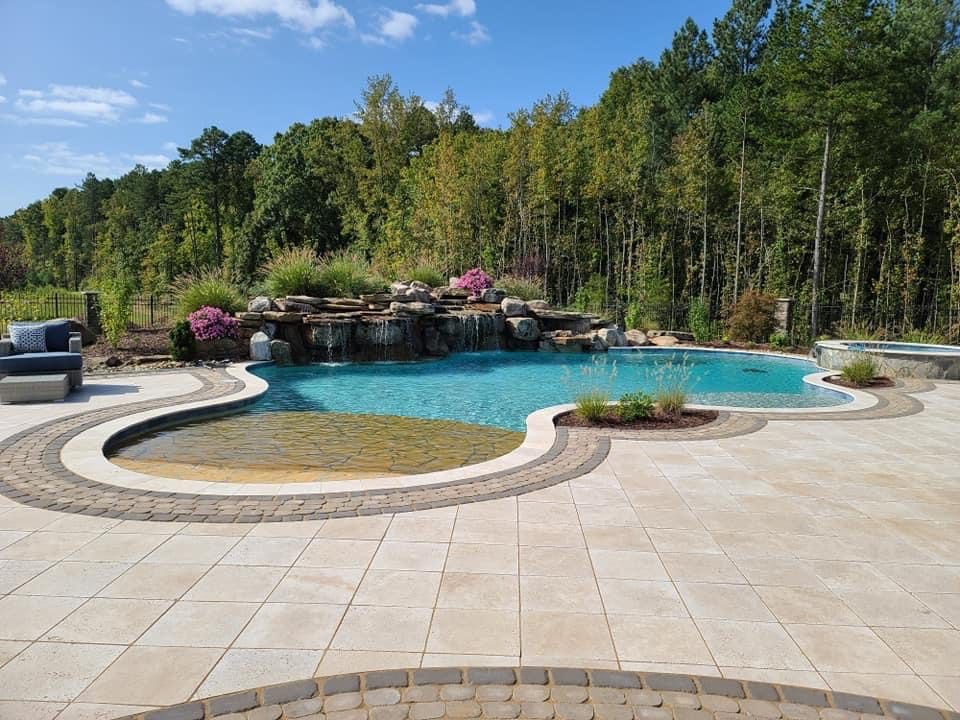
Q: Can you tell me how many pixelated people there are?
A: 0